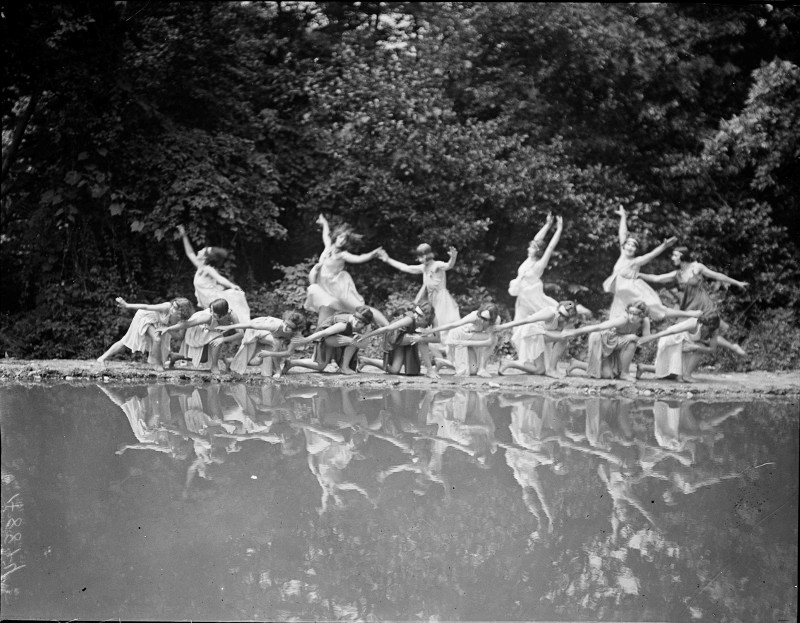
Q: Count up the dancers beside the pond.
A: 15